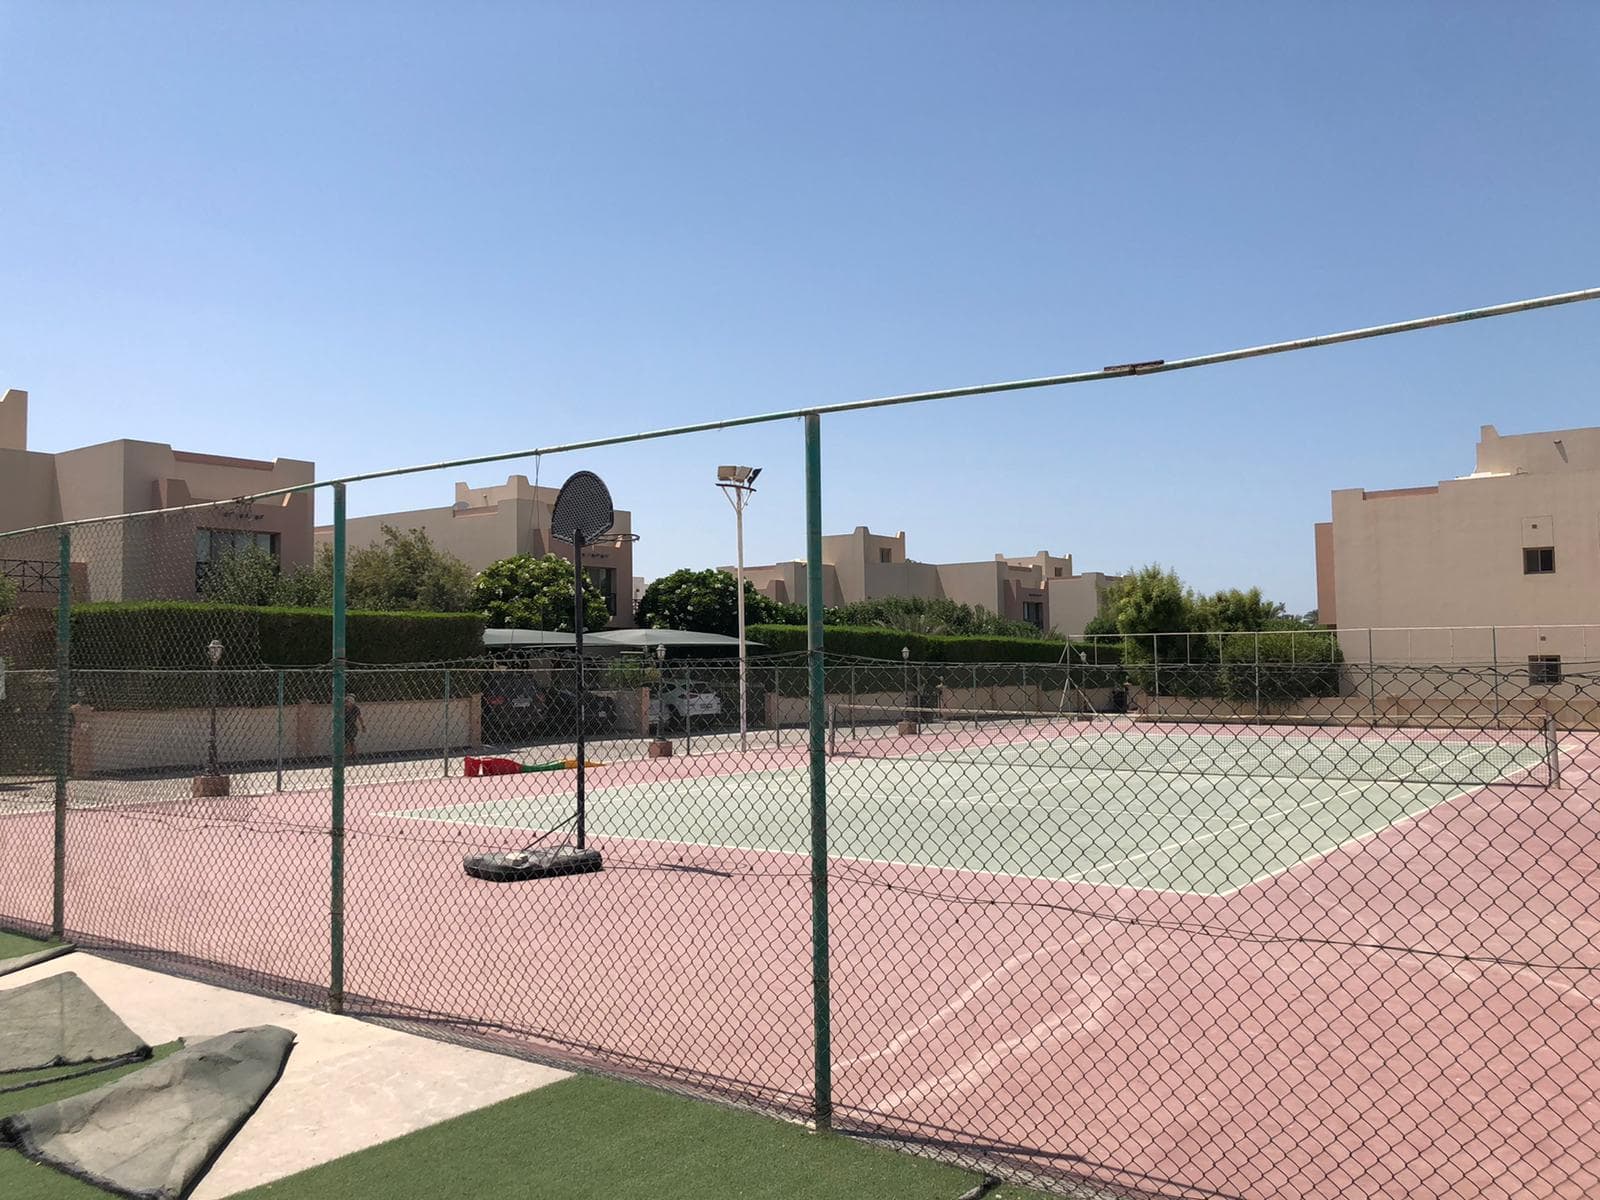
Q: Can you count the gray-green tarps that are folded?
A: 2